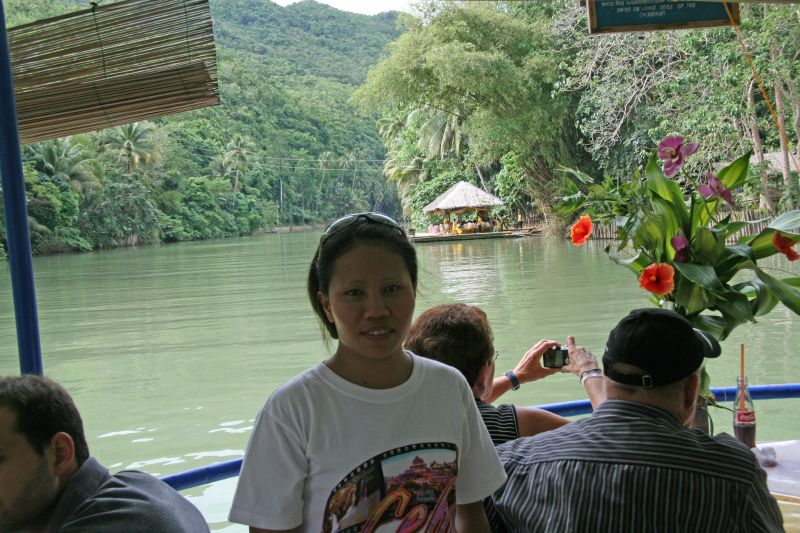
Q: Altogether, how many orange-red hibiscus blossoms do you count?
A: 3